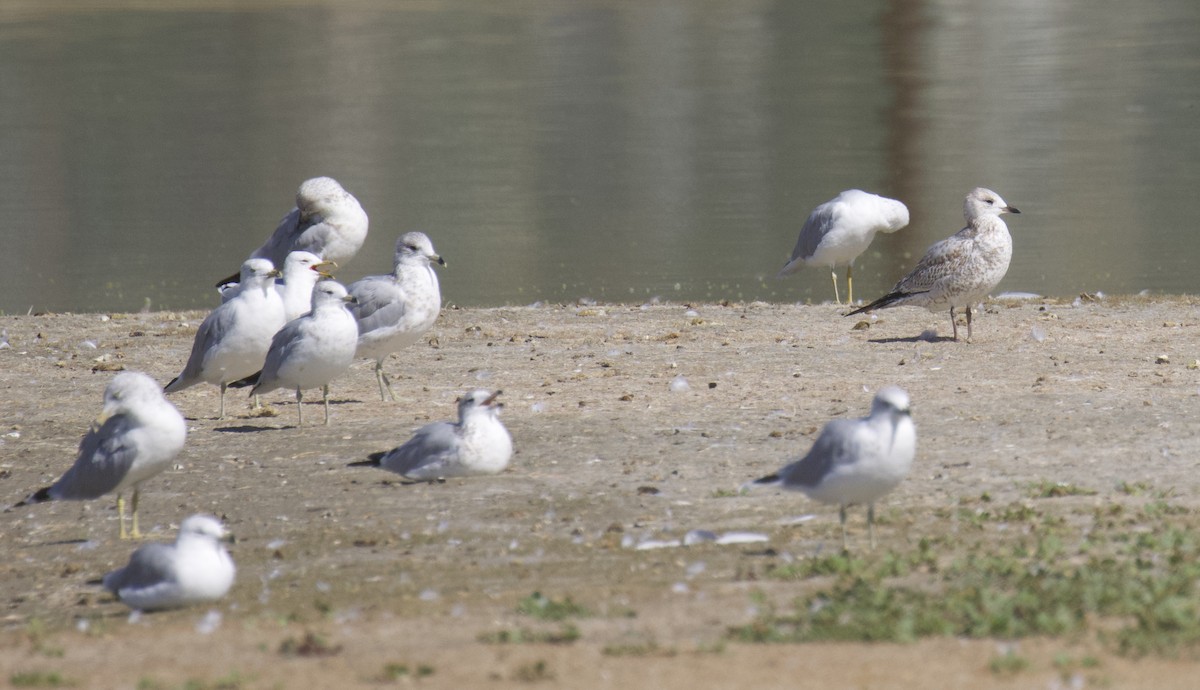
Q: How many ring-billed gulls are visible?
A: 11